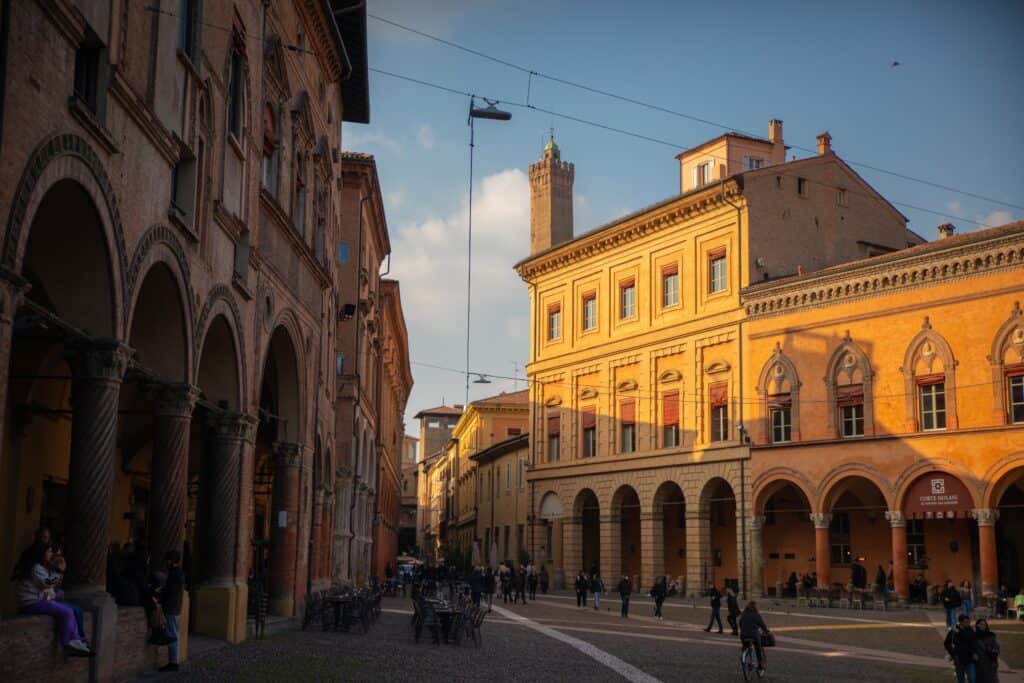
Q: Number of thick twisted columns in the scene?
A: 3